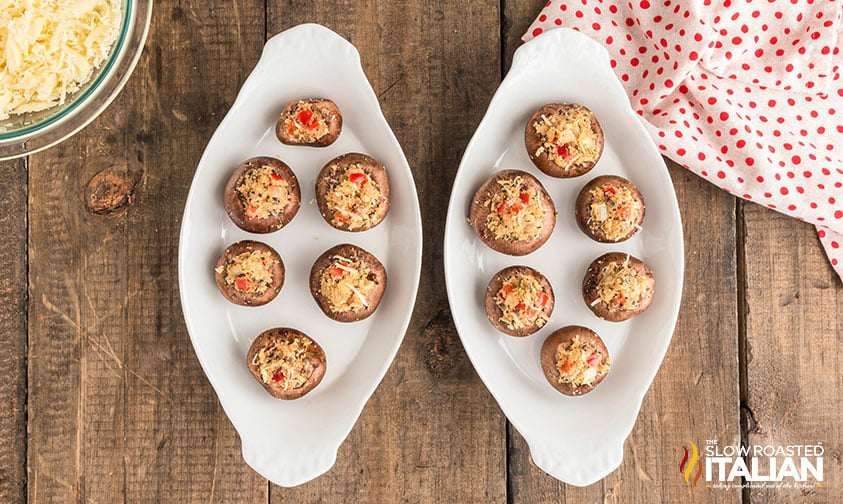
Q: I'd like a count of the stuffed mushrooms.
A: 12